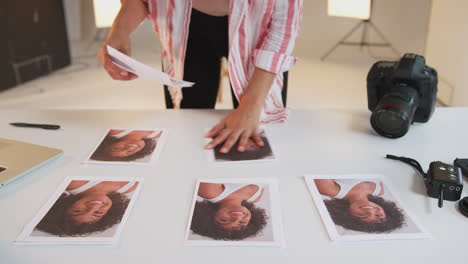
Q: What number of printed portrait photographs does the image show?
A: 5